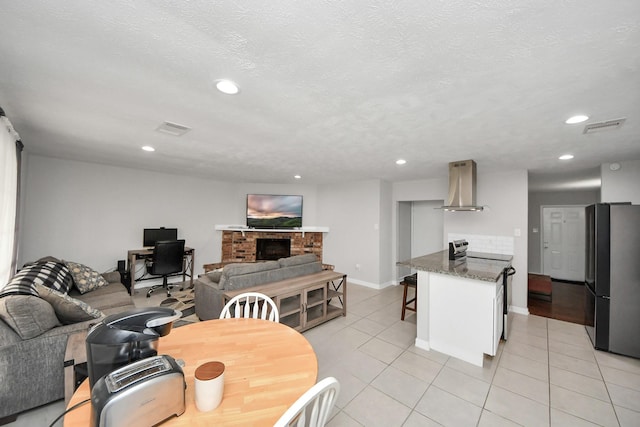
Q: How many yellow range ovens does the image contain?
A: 0